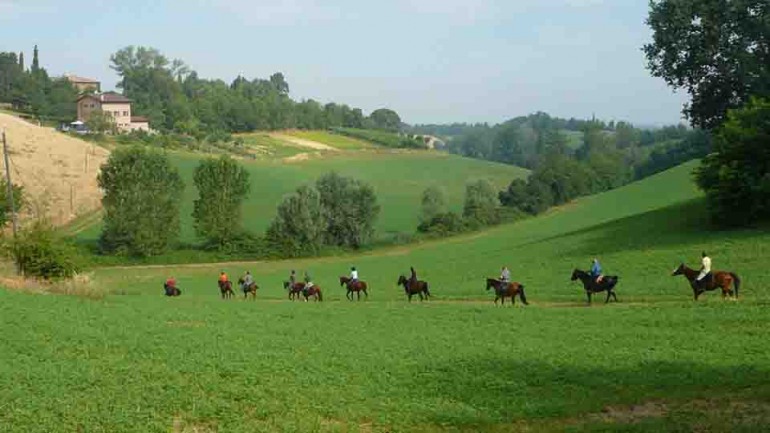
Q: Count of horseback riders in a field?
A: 10